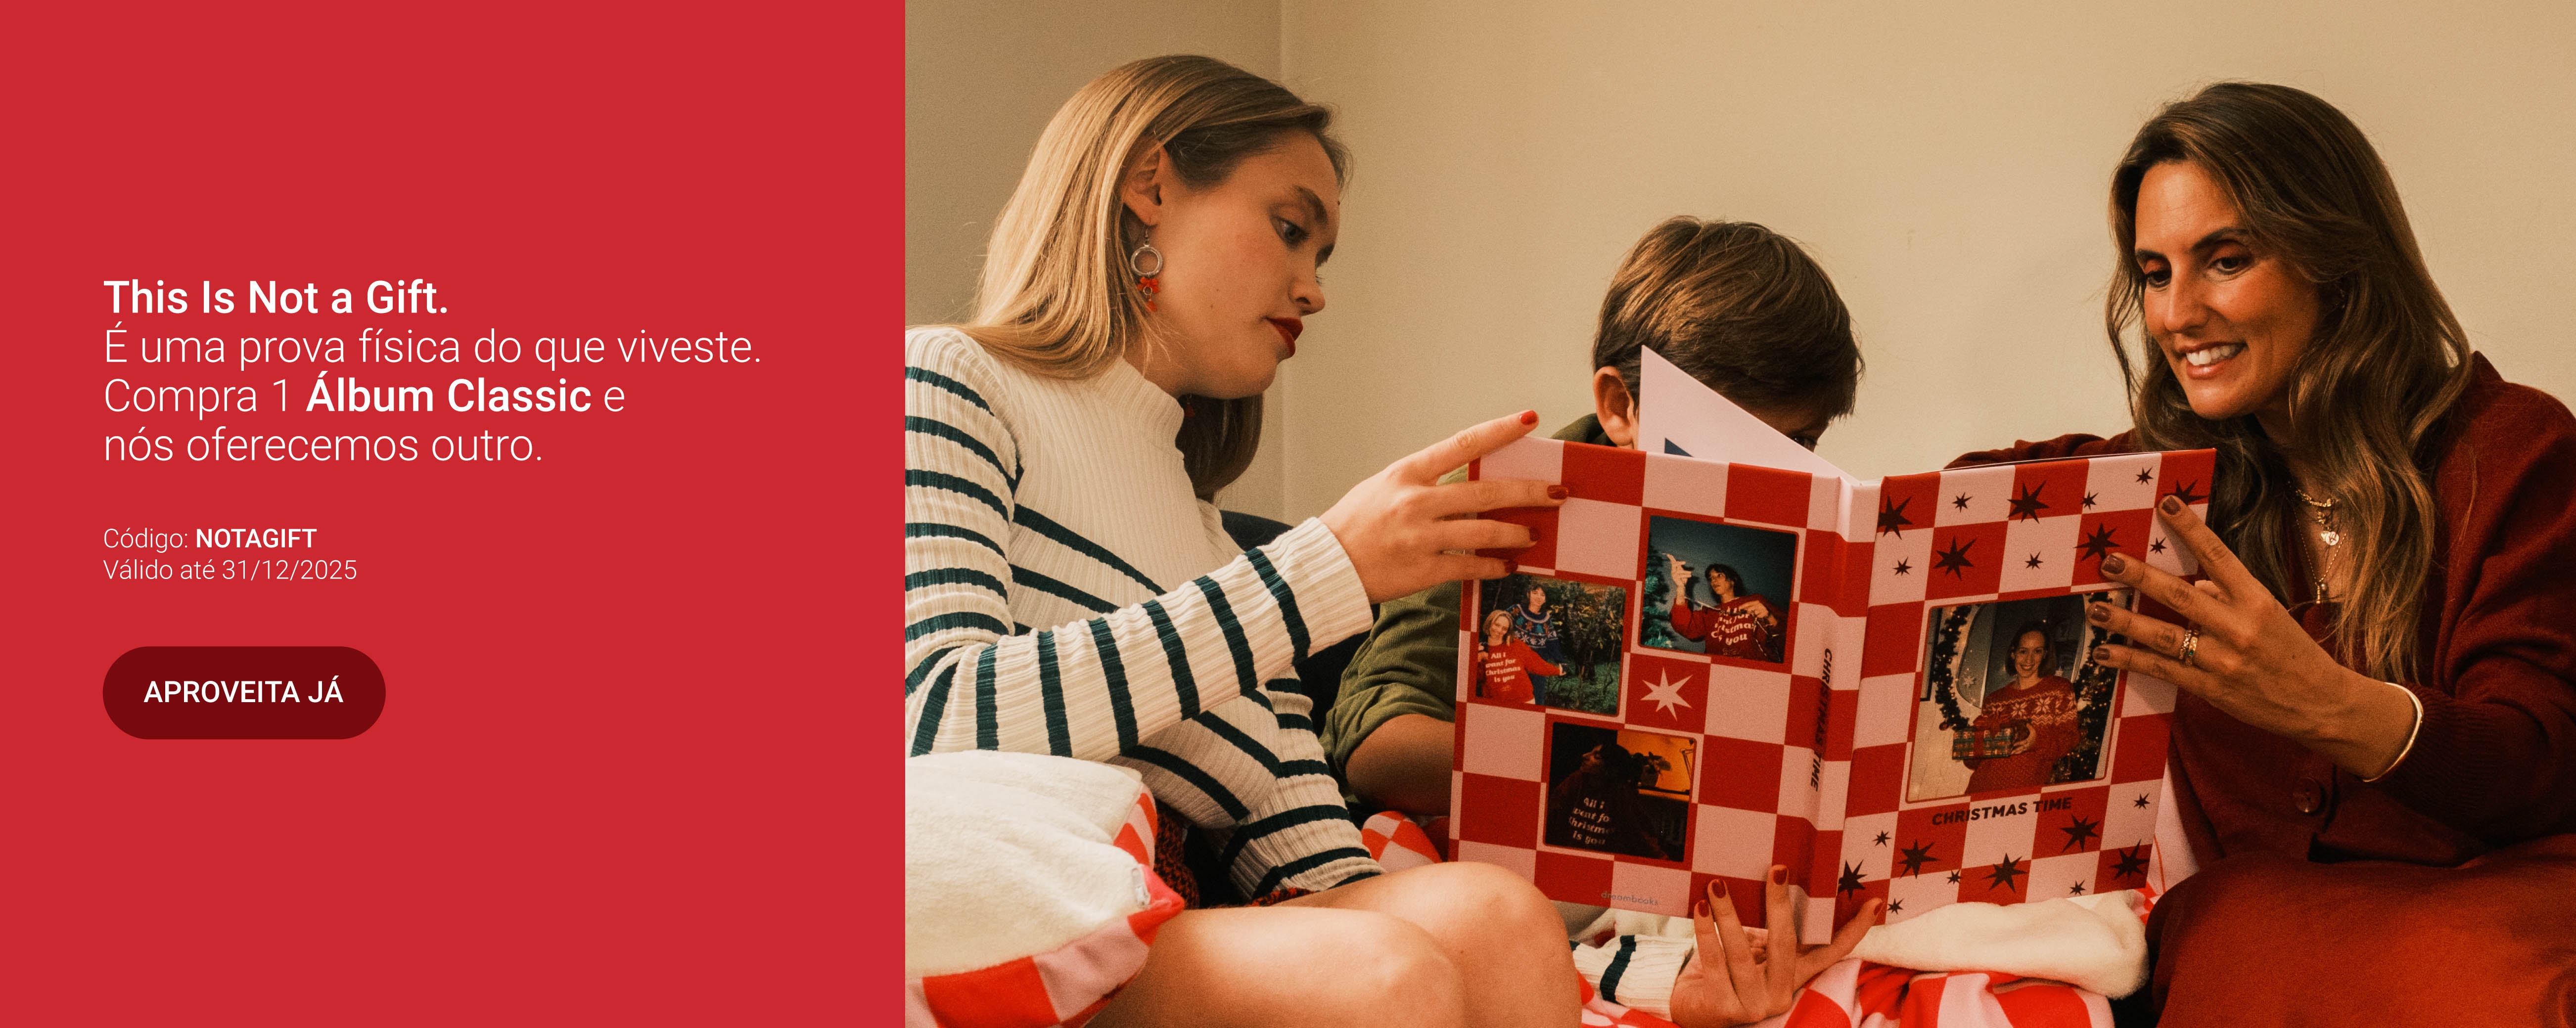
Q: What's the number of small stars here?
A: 11